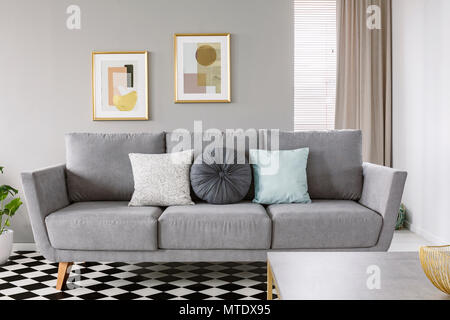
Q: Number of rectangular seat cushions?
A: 3